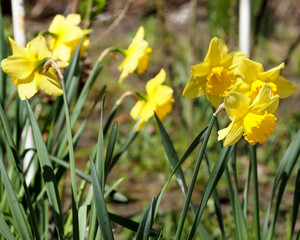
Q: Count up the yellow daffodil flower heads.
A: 7